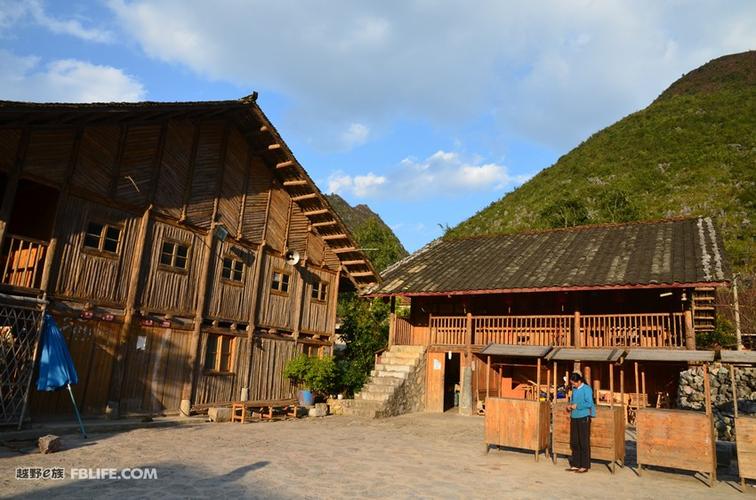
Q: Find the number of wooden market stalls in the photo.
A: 4